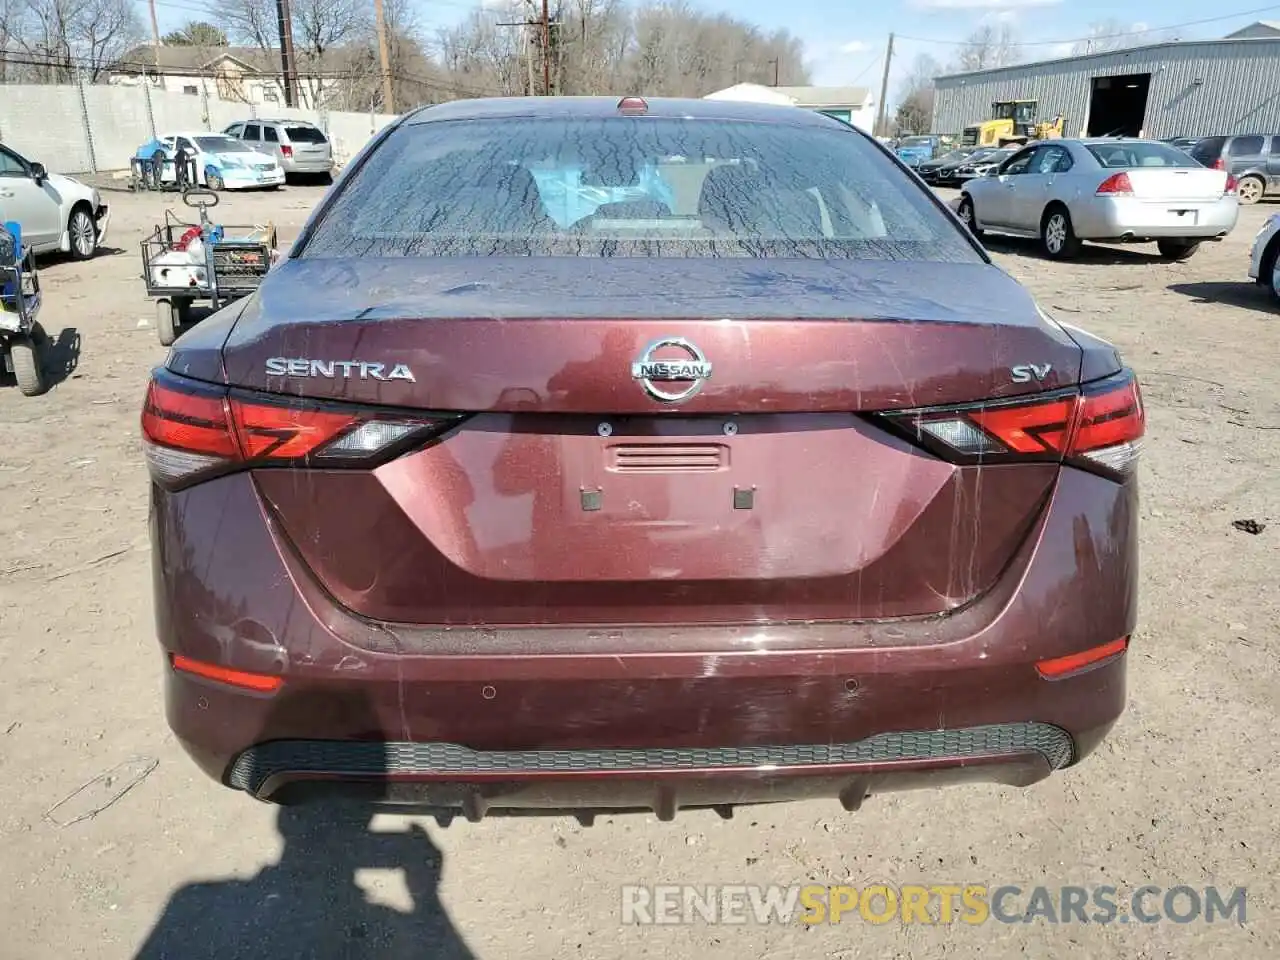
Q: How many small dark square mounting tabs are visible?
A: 2